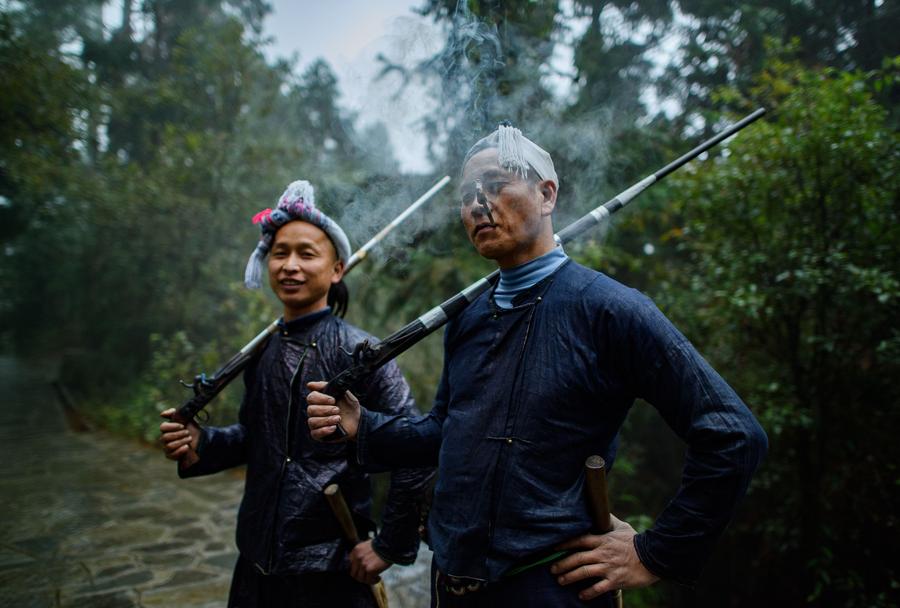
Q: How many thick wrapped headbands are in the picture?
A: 2